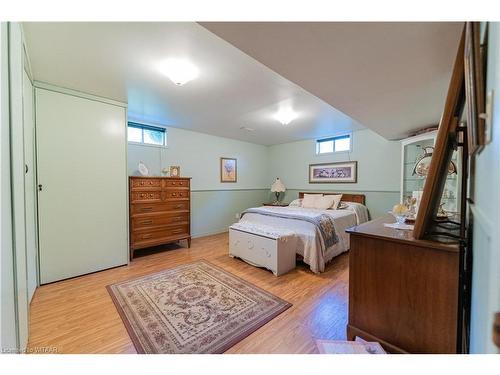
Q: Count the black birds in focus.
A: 0